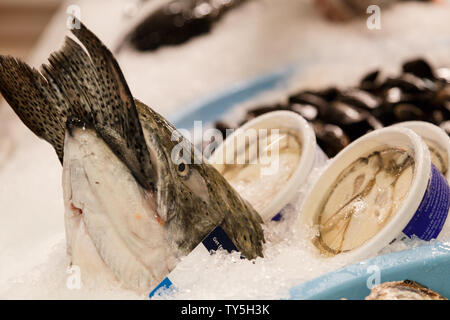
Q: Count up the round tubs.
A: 3